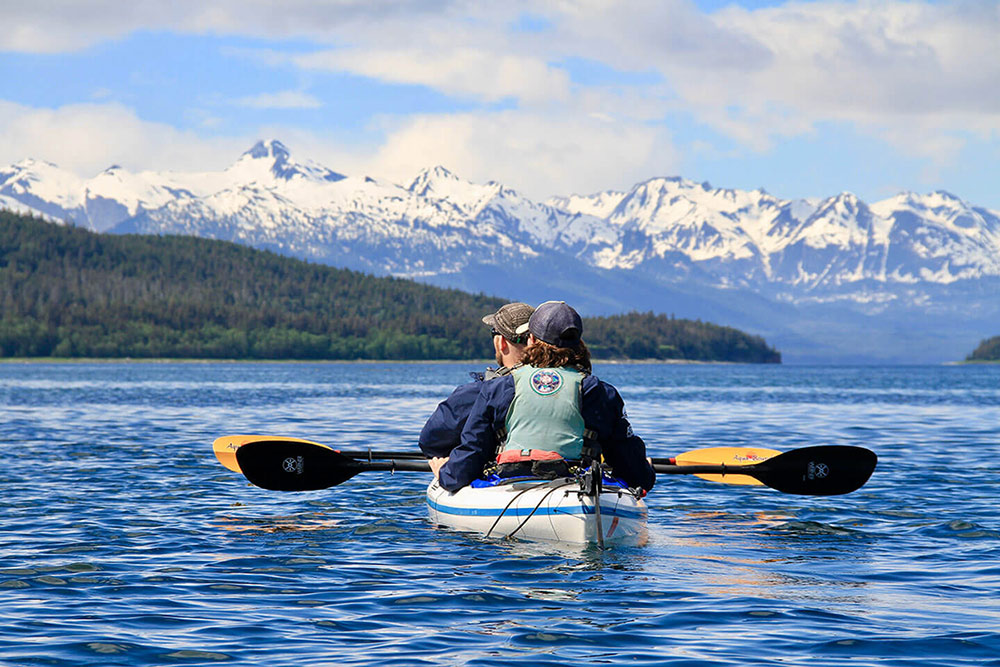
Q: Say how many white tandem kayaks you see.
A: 1